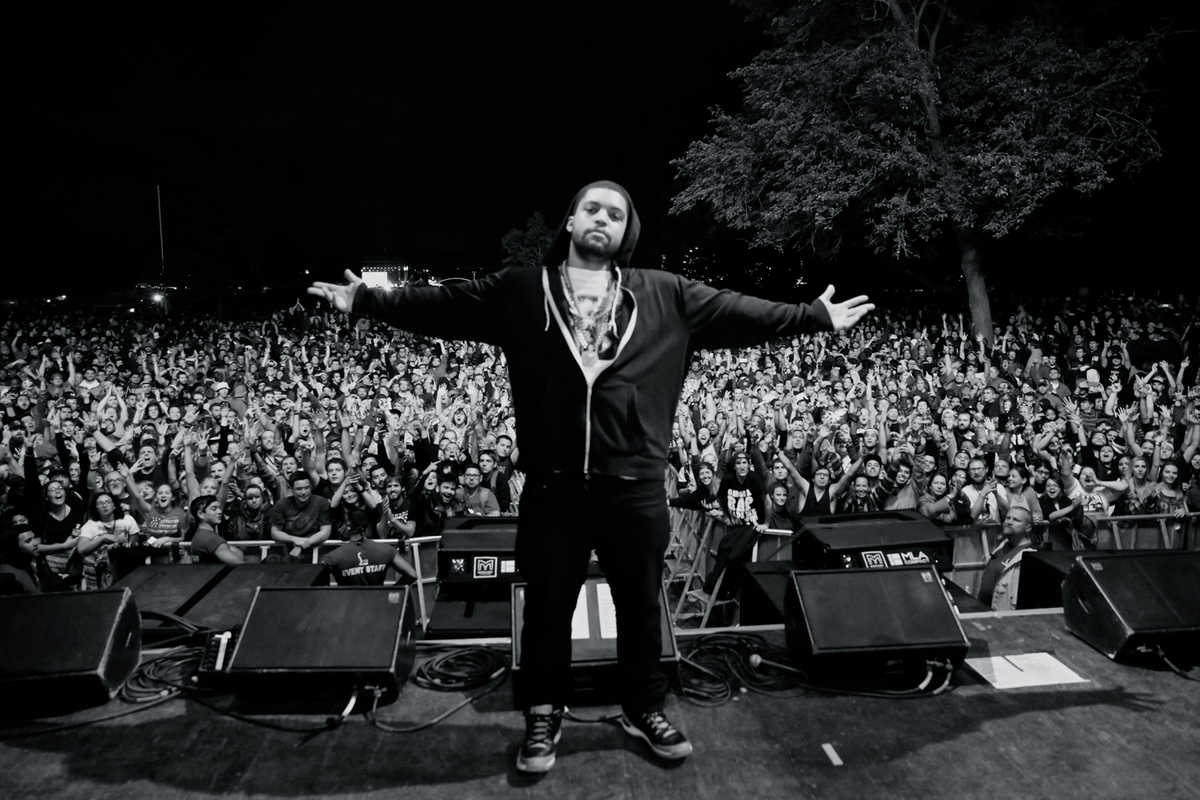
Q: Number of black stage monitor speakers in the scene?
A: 5